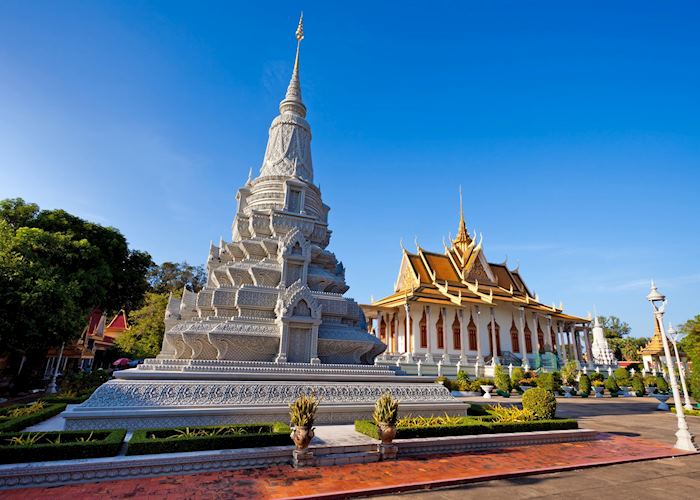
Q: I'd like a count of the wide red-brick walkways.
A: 1